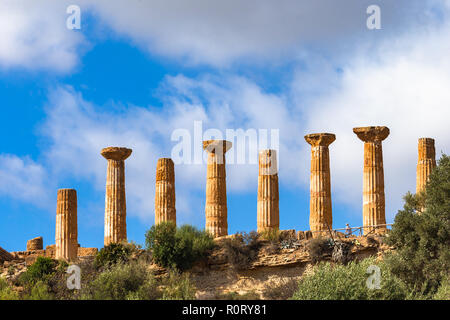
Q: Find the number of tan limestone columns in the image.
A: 8